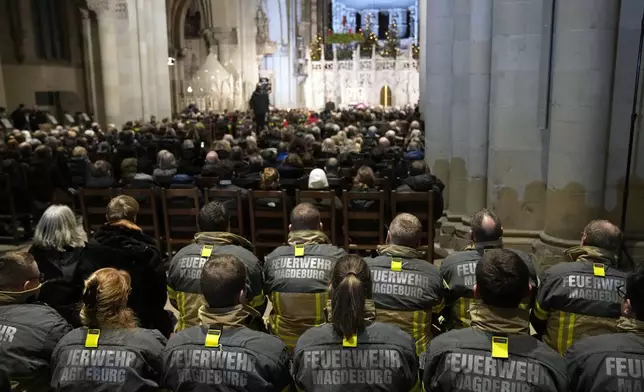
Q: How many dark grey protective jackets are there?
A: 11